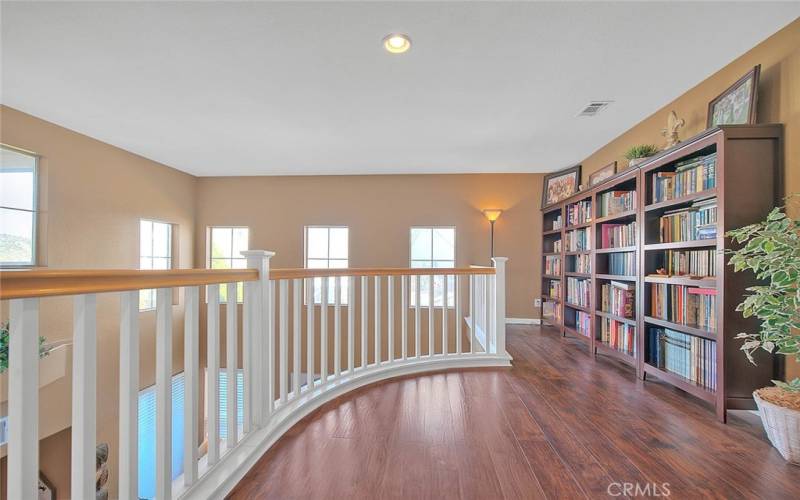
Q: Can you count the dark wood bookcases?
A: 4